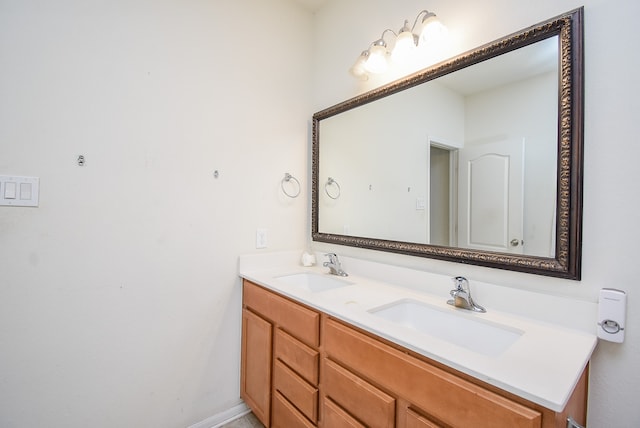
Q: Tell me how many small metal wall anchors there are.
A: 2